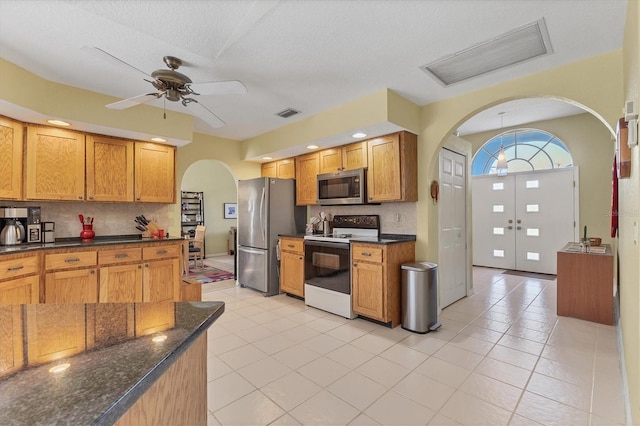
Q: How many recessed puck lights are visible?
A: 5